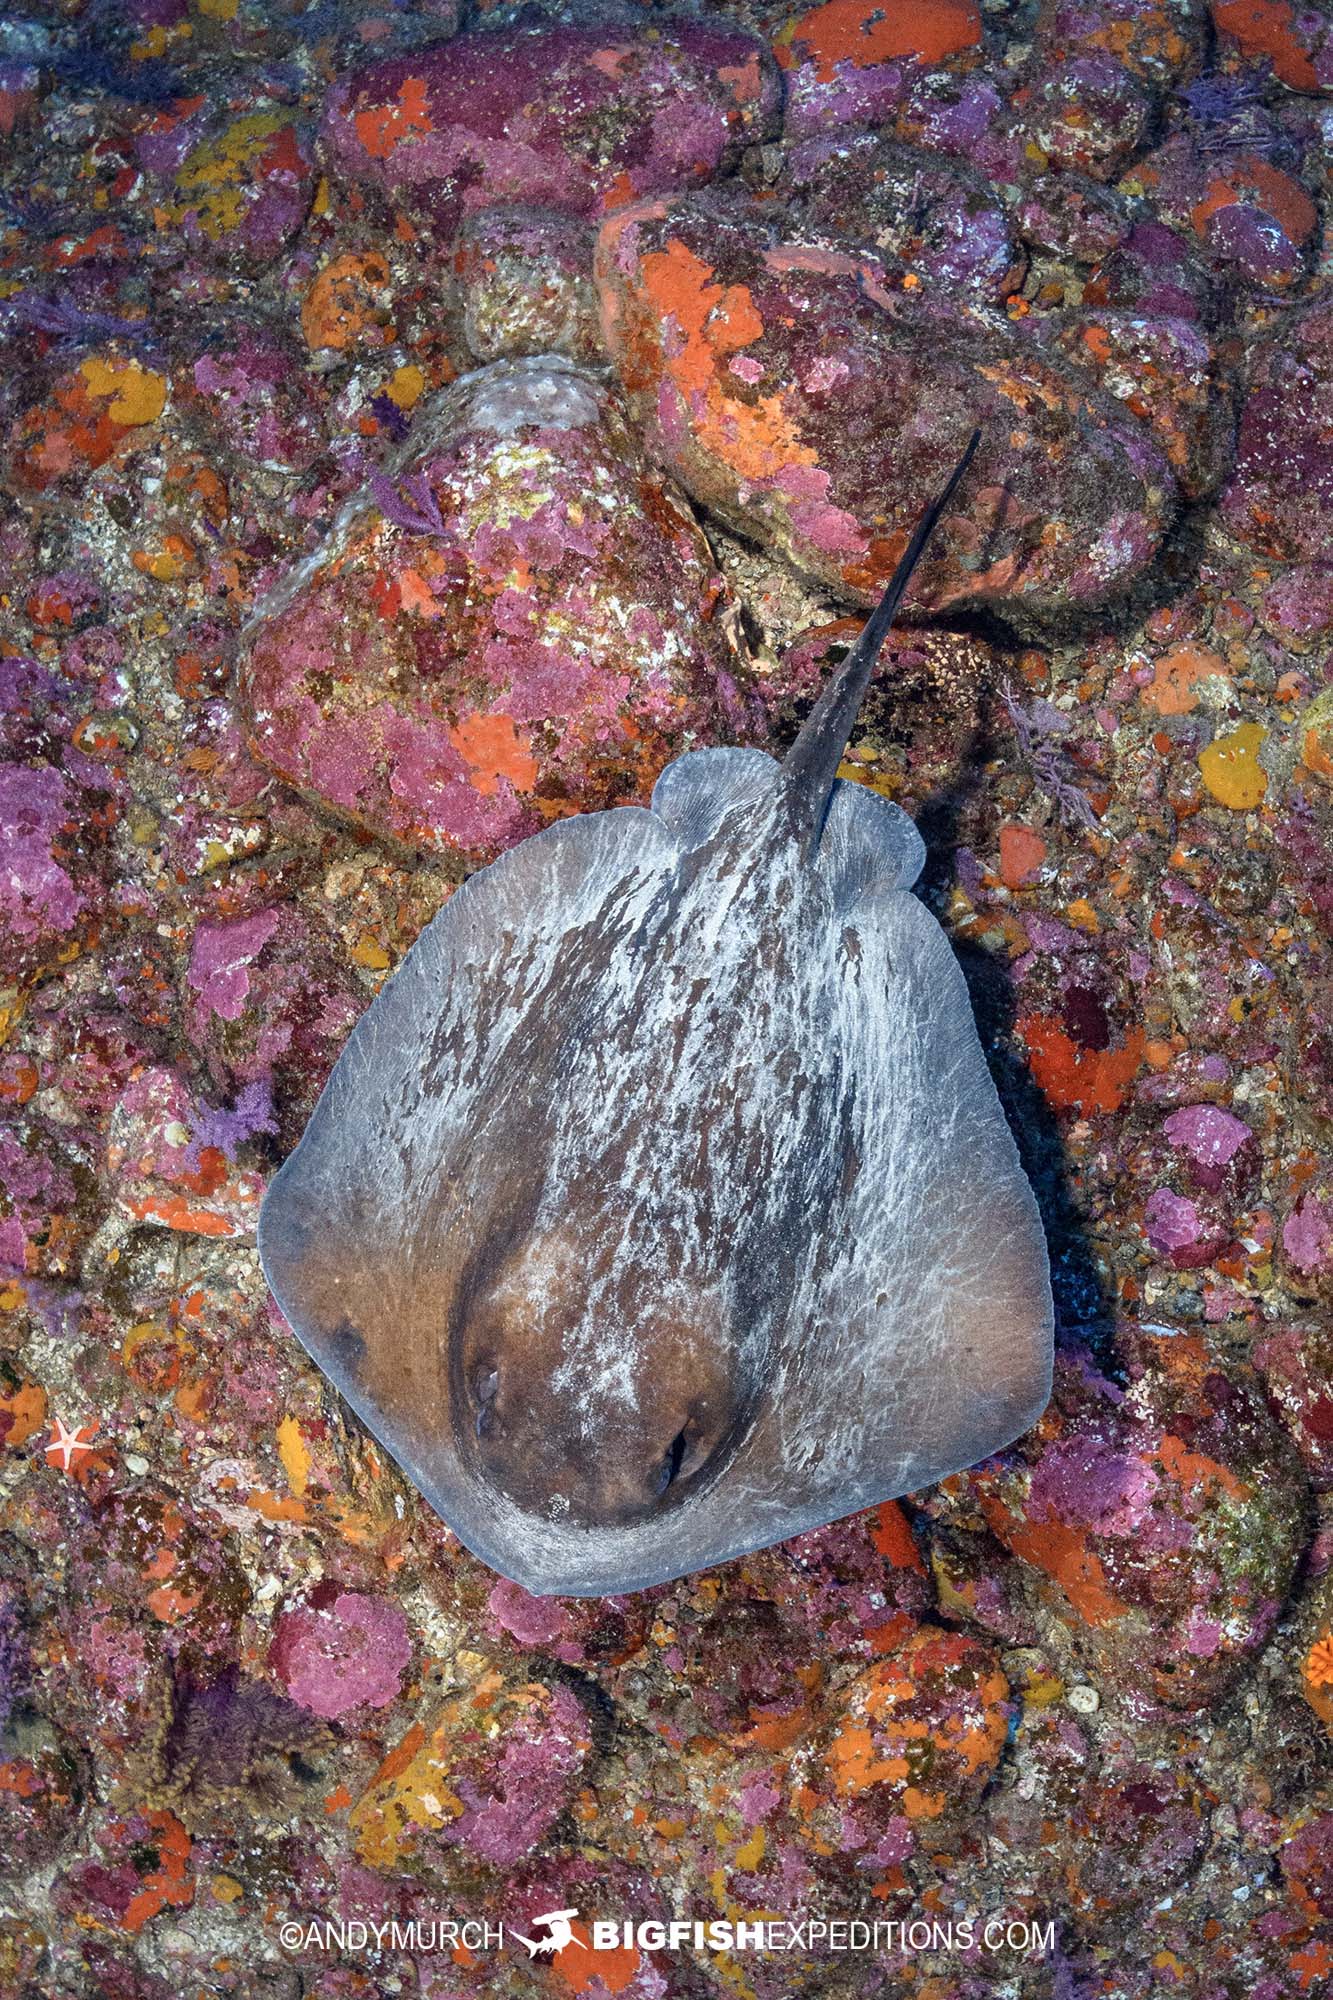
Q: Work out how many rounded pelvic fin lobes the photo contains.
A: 2